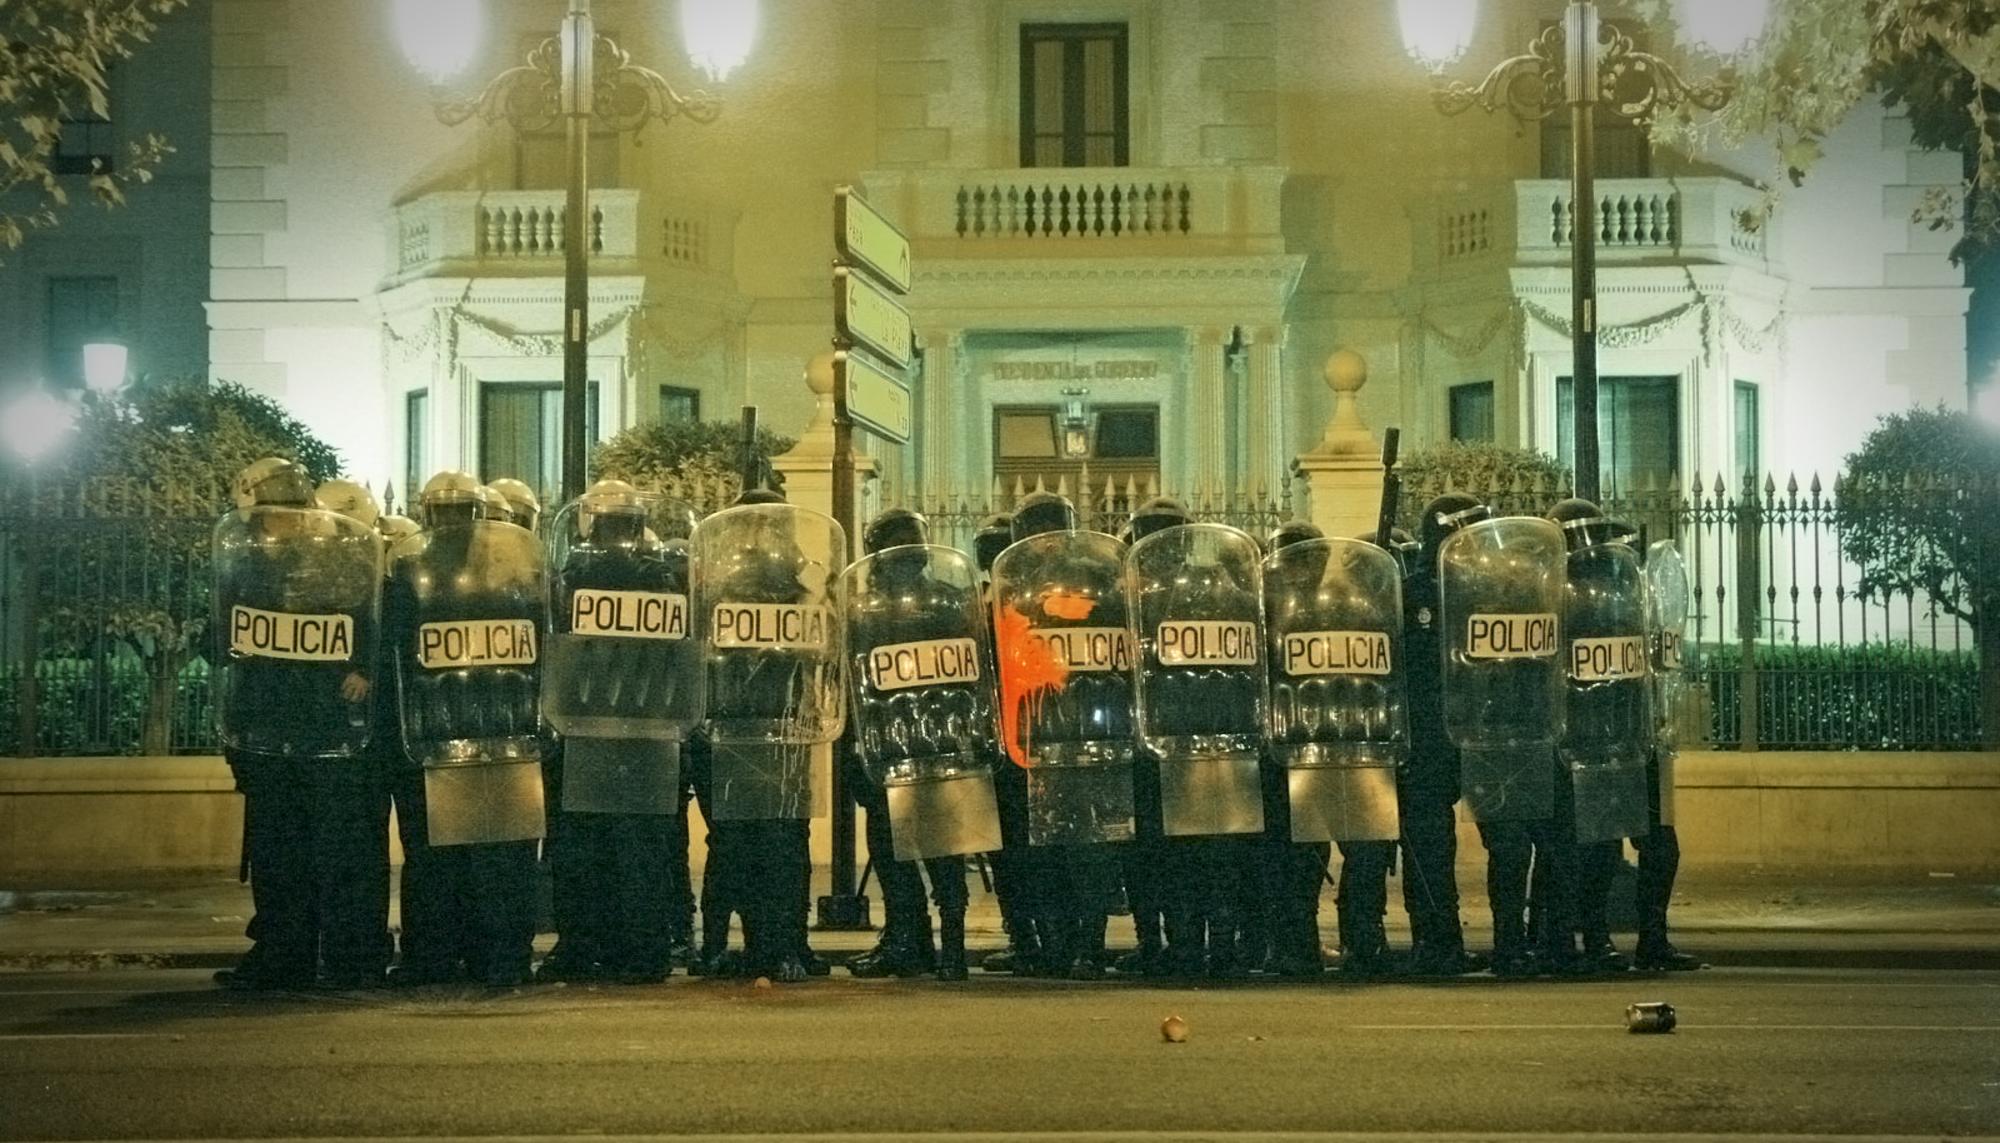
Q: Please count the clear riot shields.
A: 11